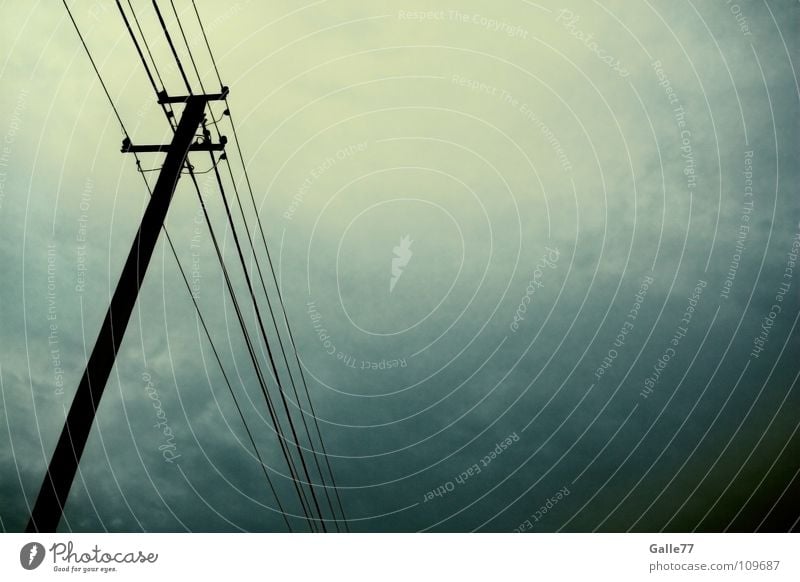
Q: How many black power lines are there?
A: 6